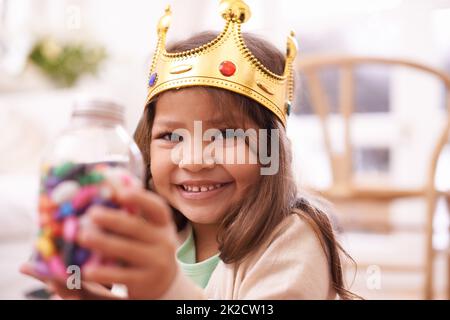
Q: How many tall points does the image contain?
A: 3